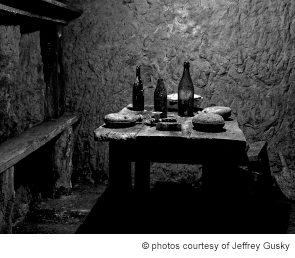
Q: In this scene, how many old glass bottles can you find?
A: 3